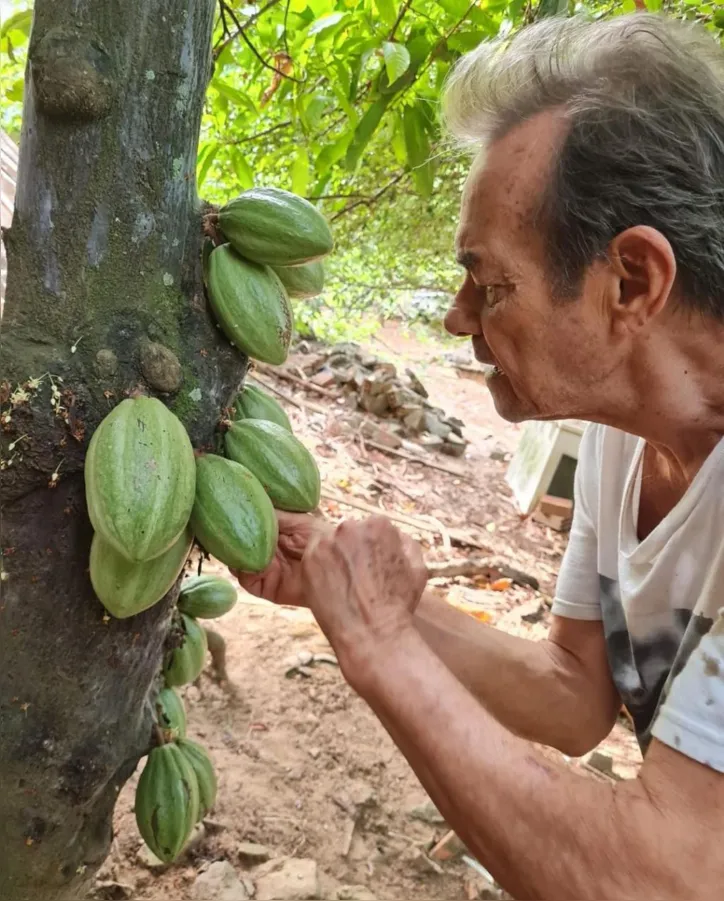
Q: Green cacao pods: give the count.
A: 13